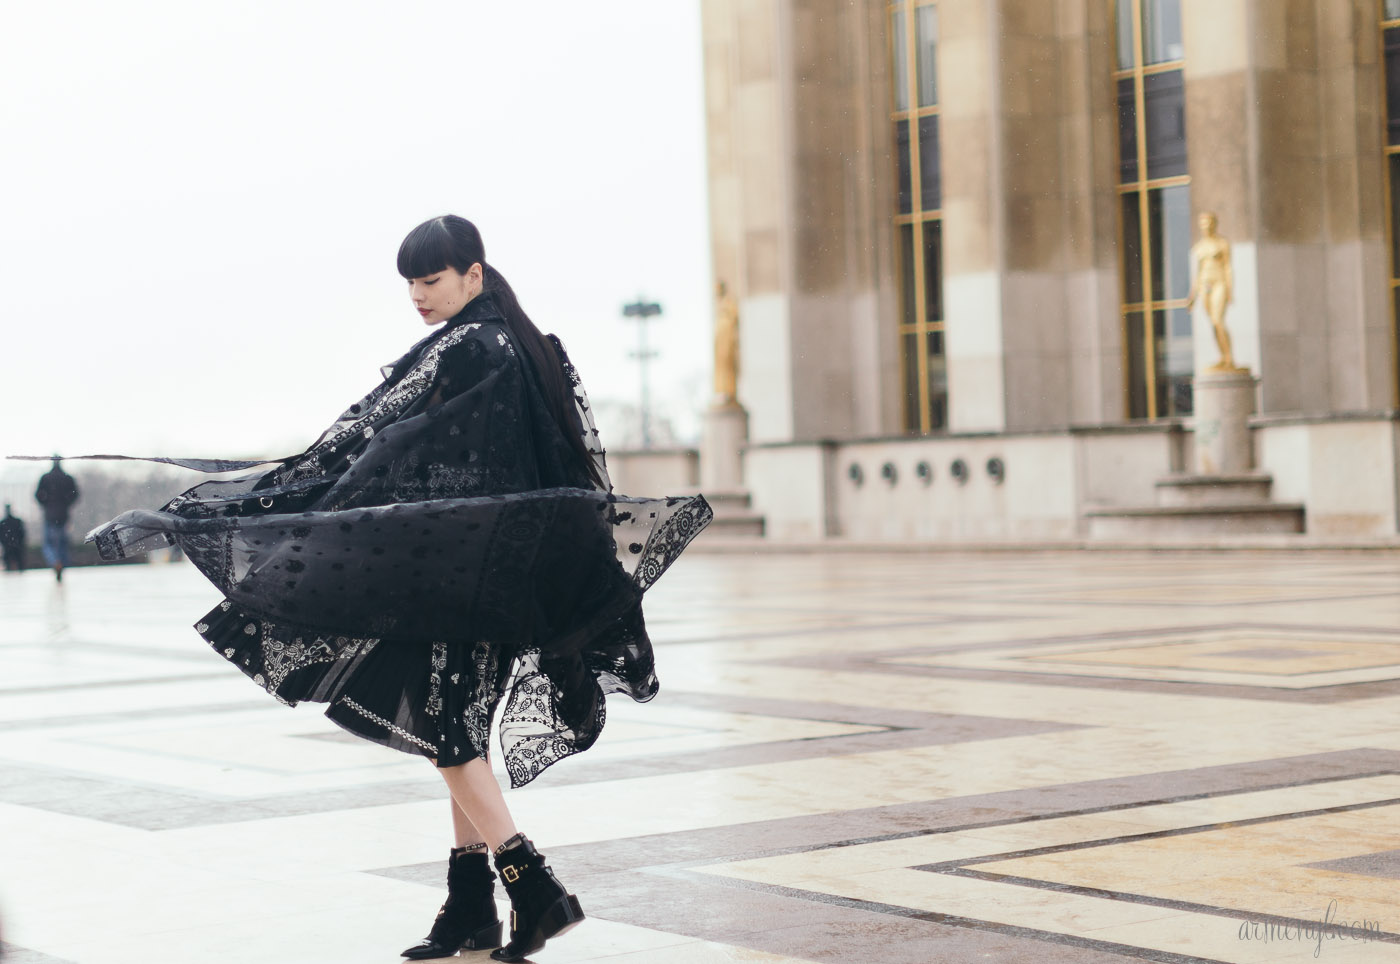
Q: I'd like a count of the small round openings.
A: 5